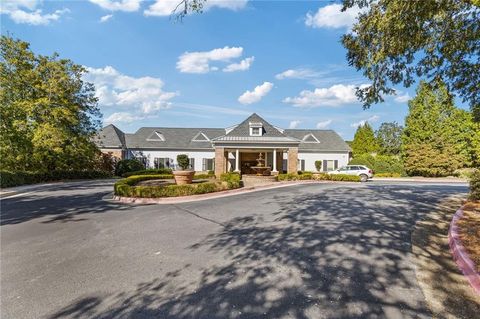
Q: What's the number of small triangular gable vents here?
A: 3